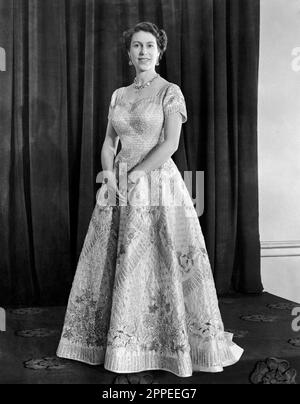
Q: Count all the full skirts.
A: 1